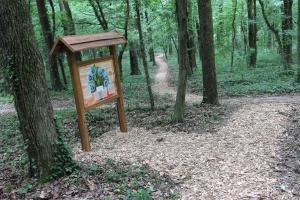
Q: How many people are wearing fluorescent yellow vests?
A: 0